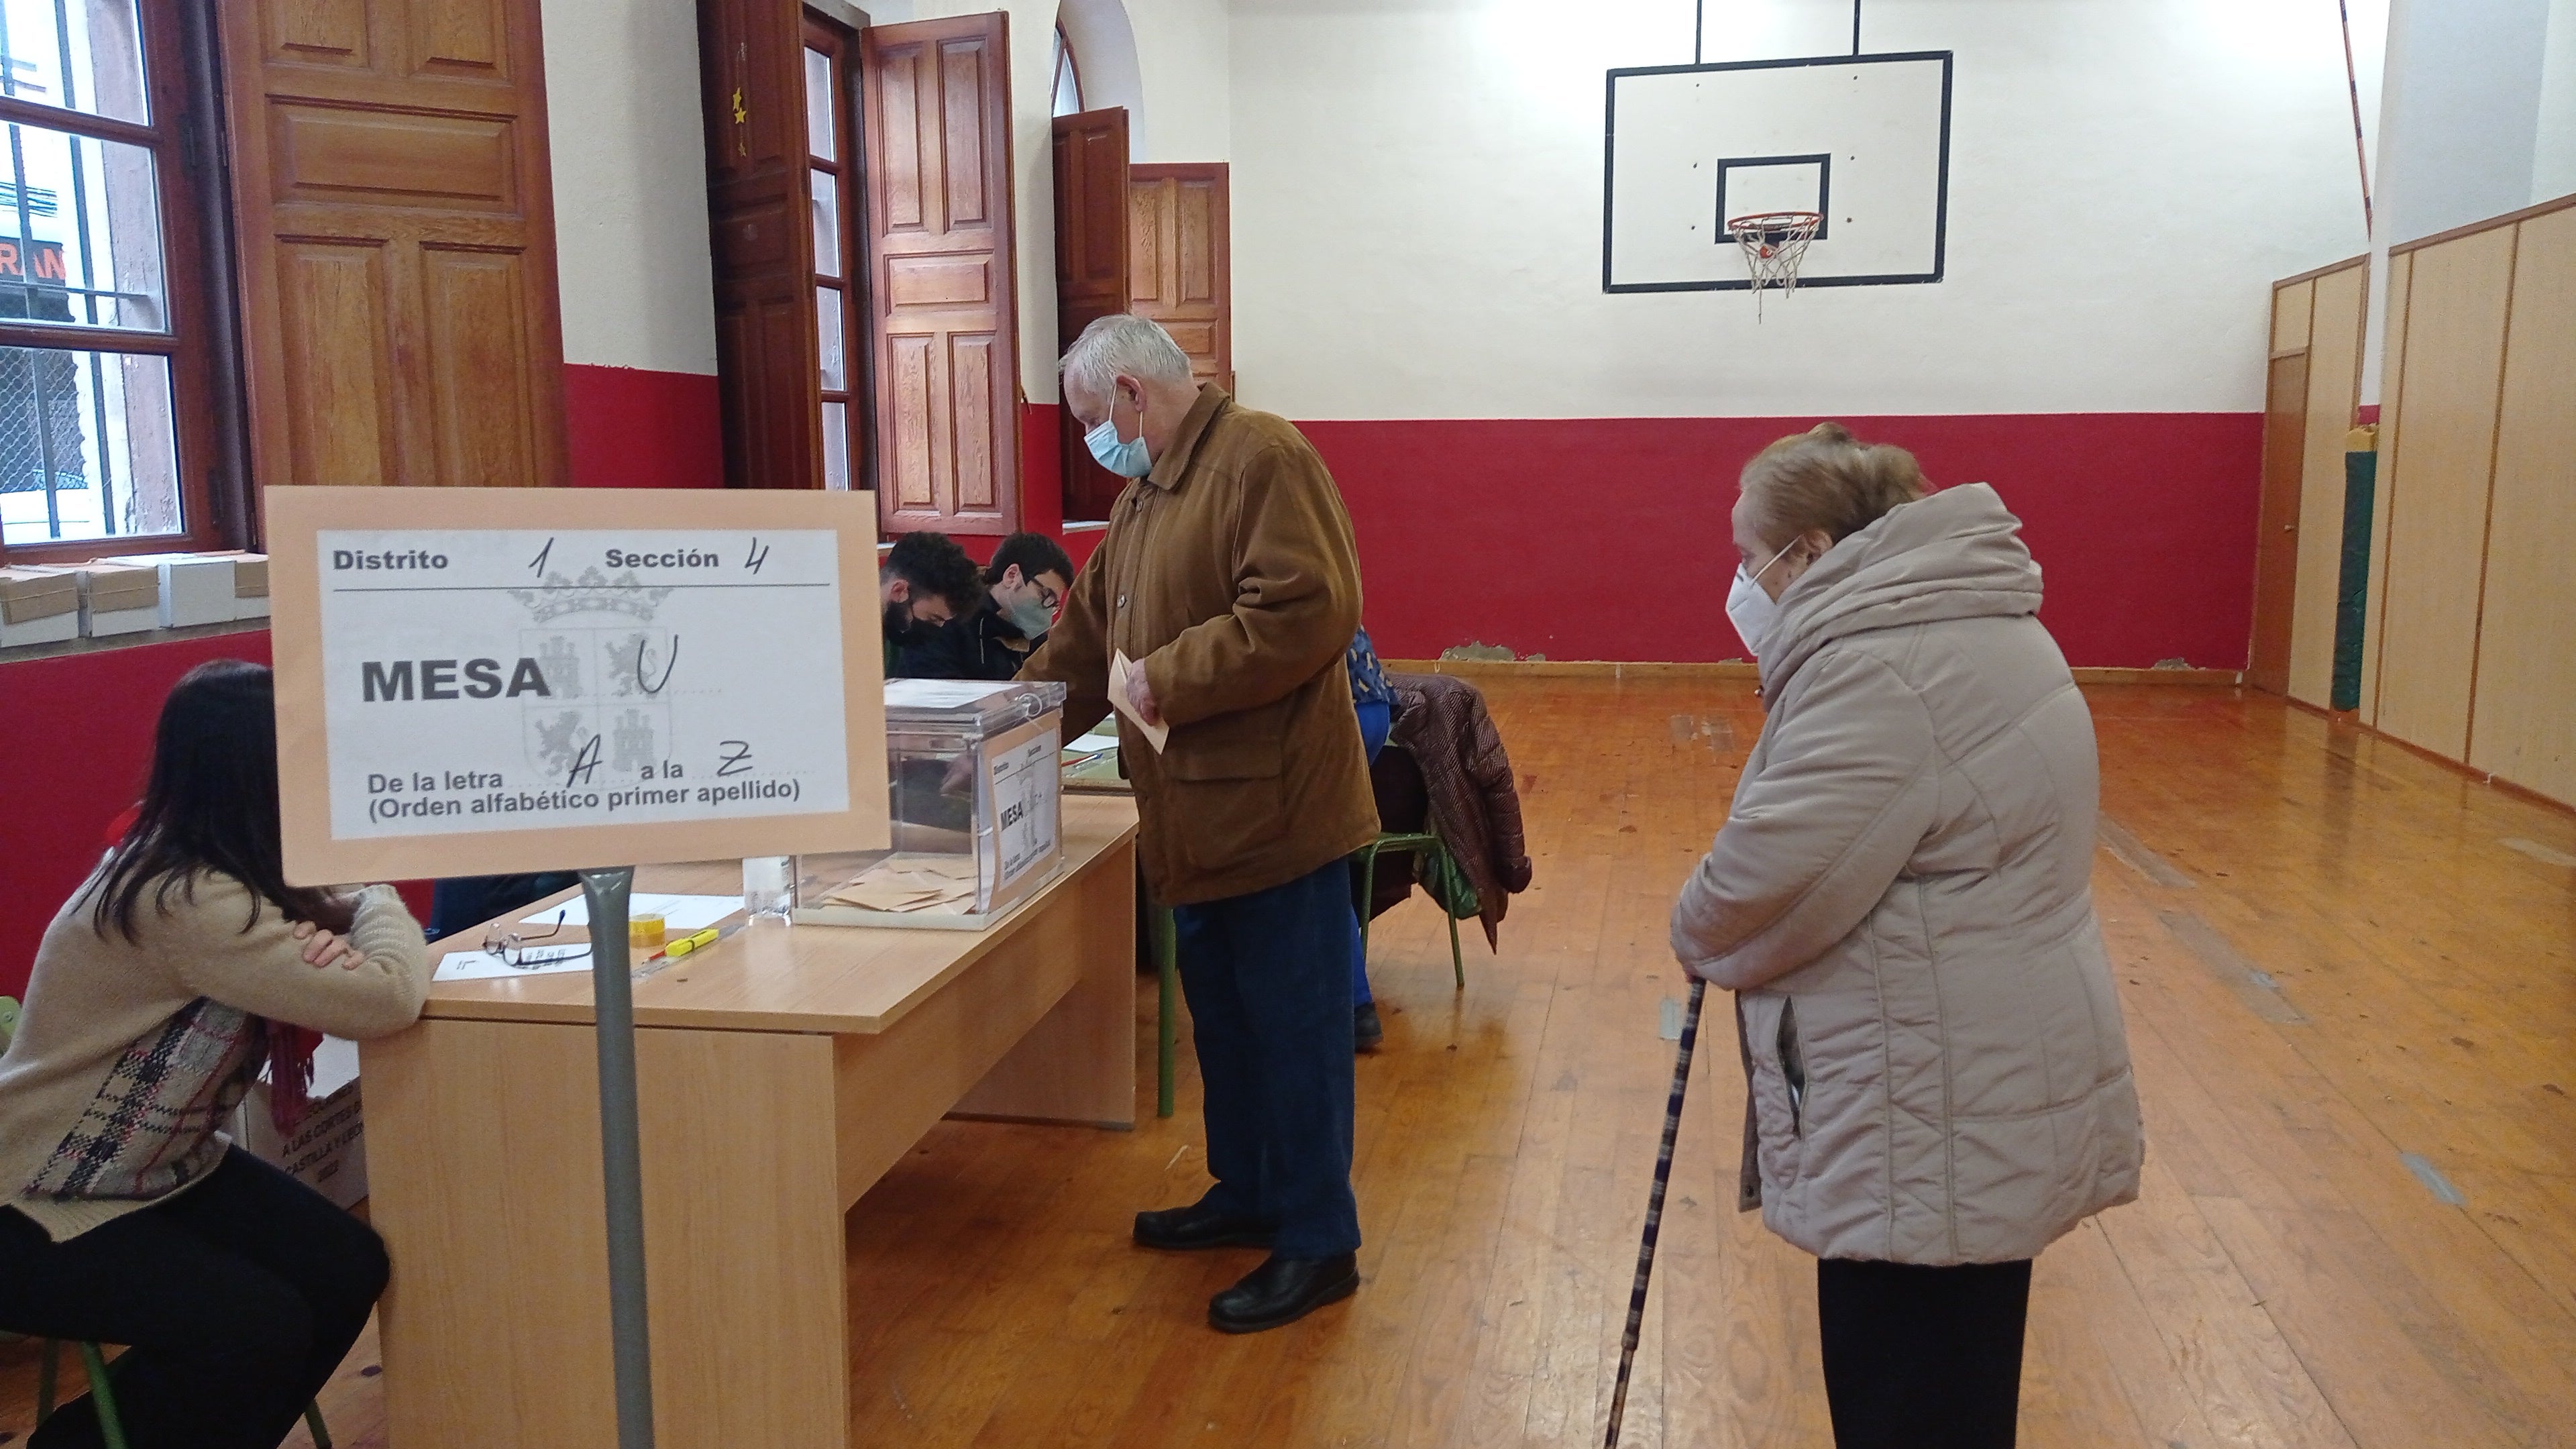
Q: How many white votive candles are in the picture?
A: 0